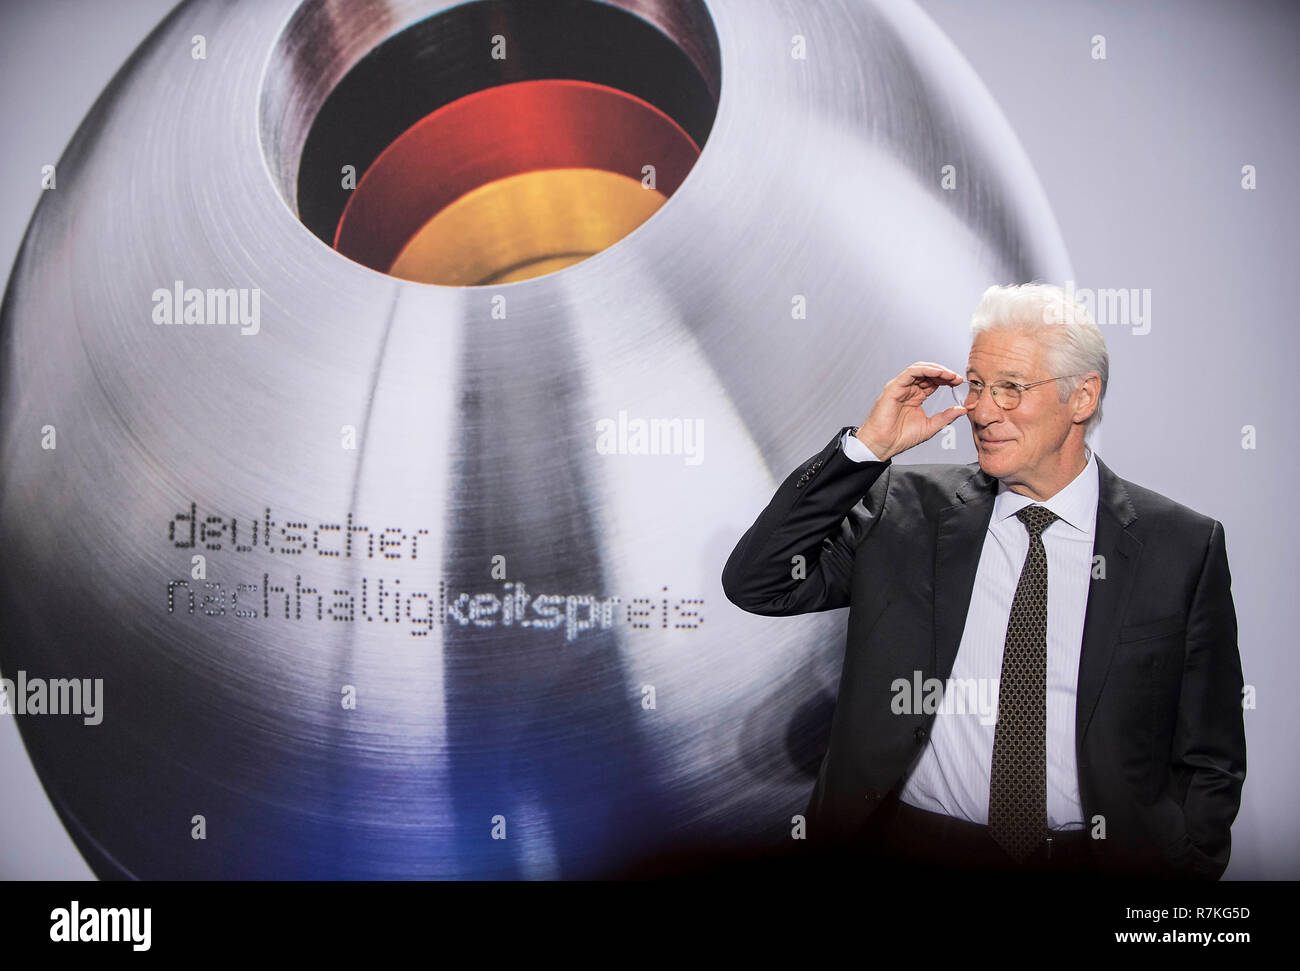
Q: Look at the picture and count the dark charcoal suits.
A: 1